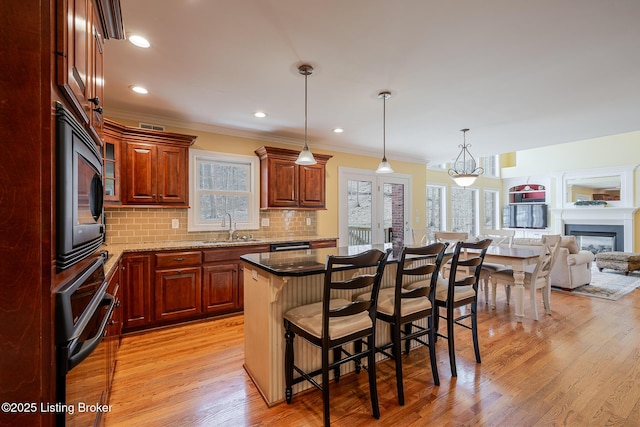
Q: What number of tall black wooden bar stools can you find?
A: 3